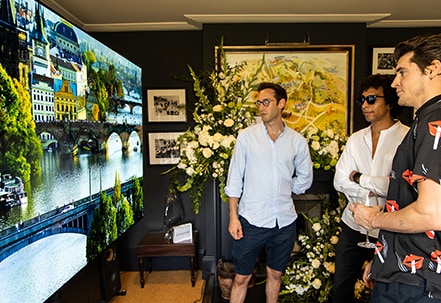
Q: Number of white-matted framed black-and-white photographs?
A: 3